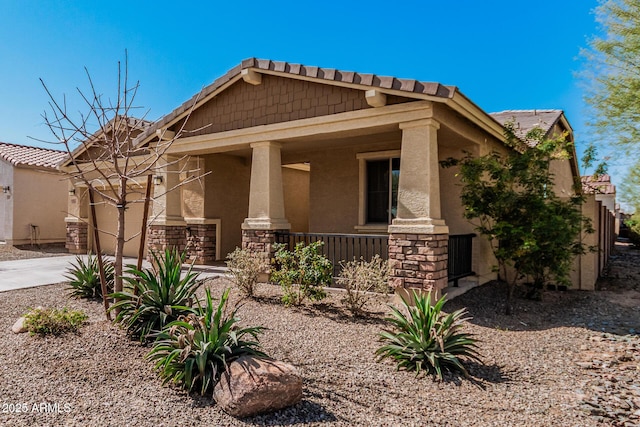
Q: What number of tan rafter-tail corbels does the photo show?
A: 3